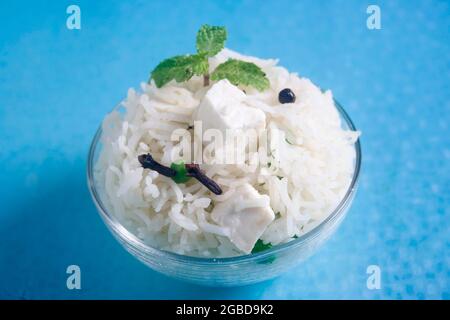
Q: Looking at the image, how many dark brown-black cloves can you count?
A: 2